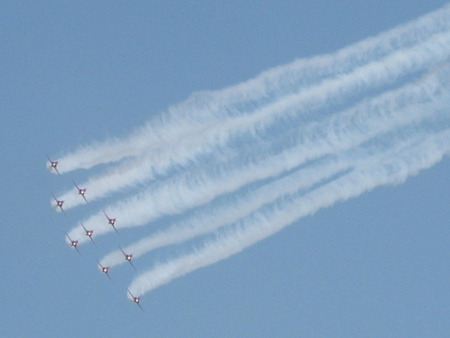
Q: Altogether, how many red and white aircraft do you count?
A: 9